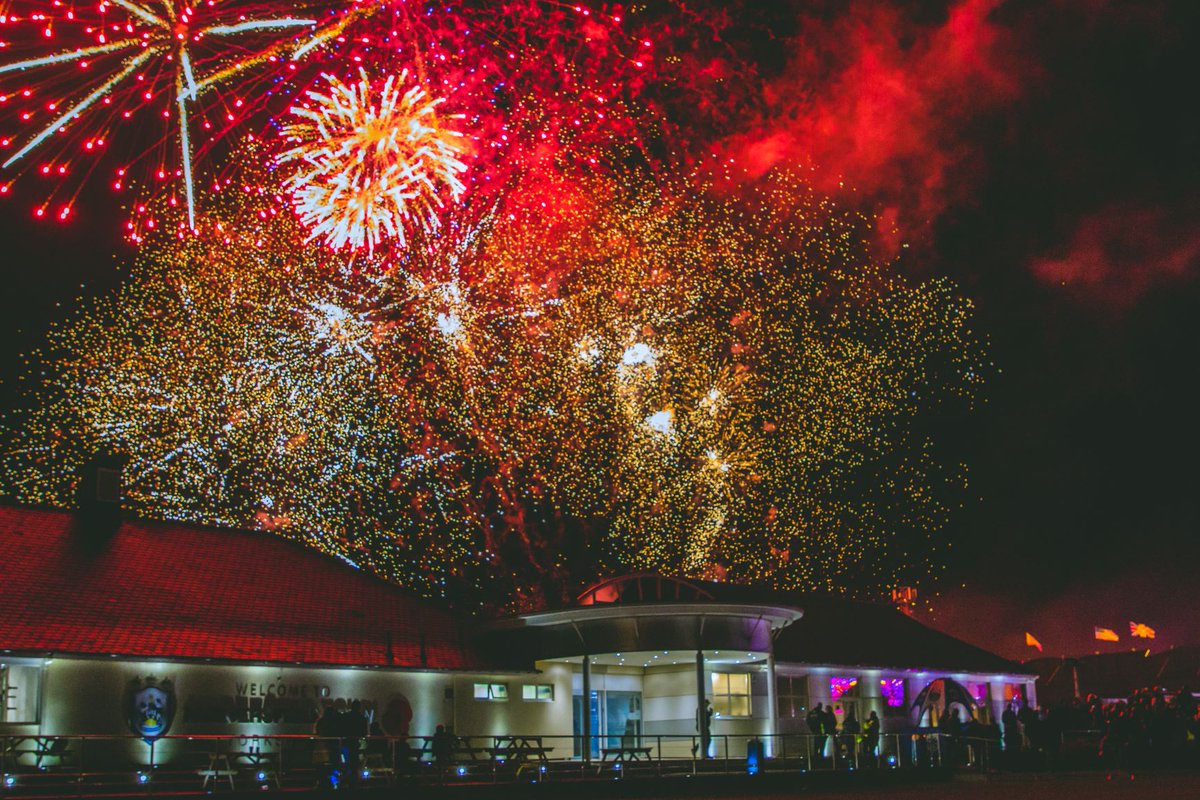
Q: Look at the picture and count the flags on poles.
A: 3